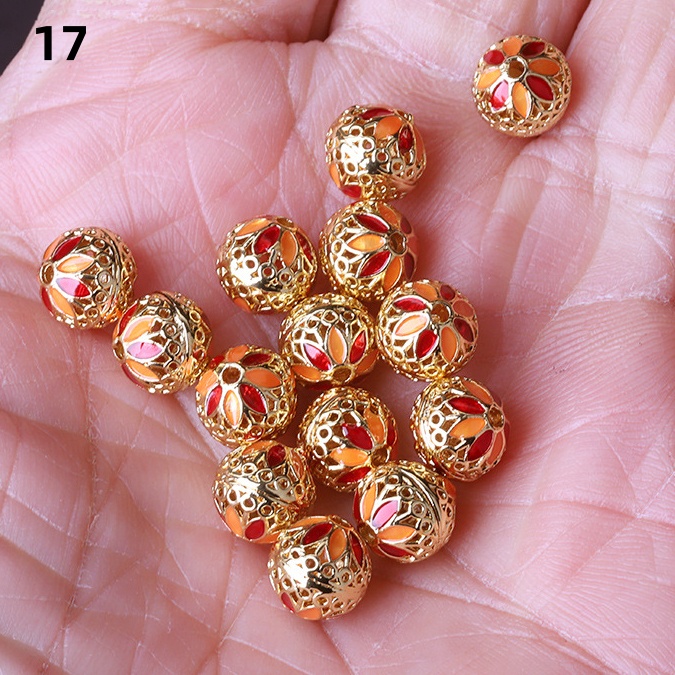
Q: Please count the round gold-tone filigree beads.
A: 14